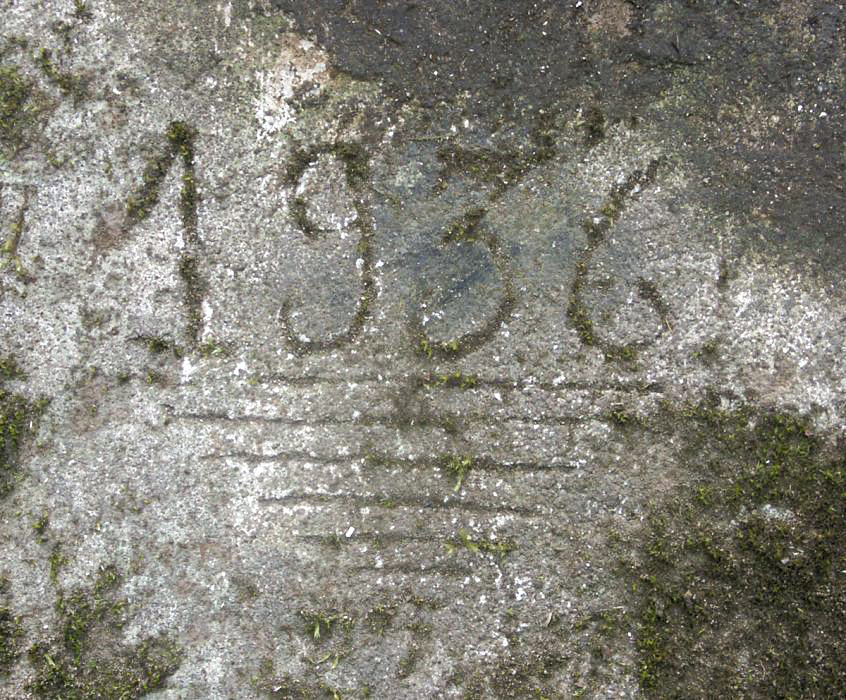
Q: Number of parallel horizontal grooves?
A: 6